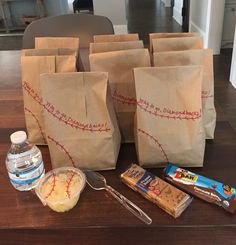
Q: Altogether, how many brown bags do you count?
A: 11